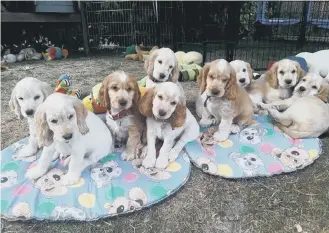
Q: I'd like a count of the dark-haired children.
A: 0